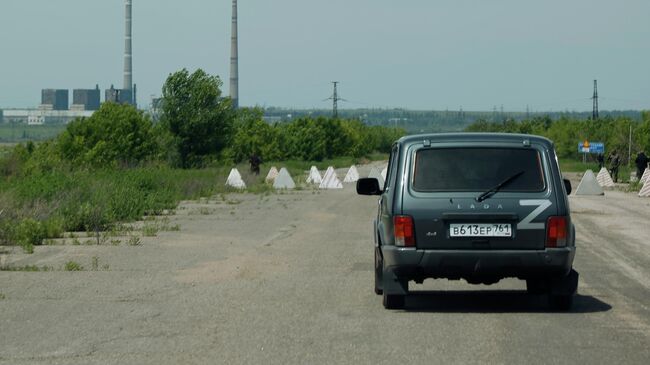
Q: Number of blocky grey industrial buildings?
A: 3